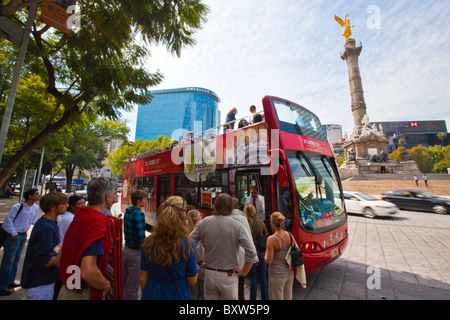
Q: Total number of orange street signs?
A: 1